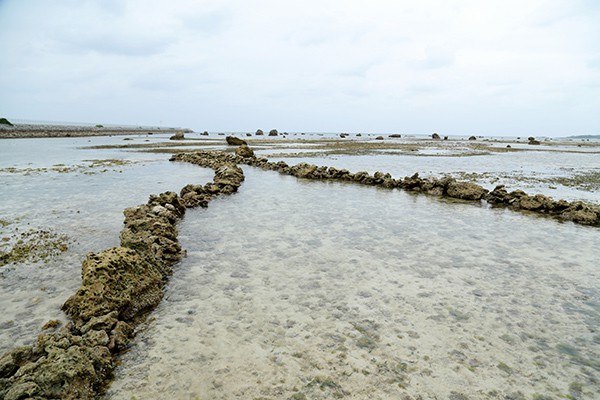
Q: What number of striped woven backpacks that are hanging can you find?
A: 0